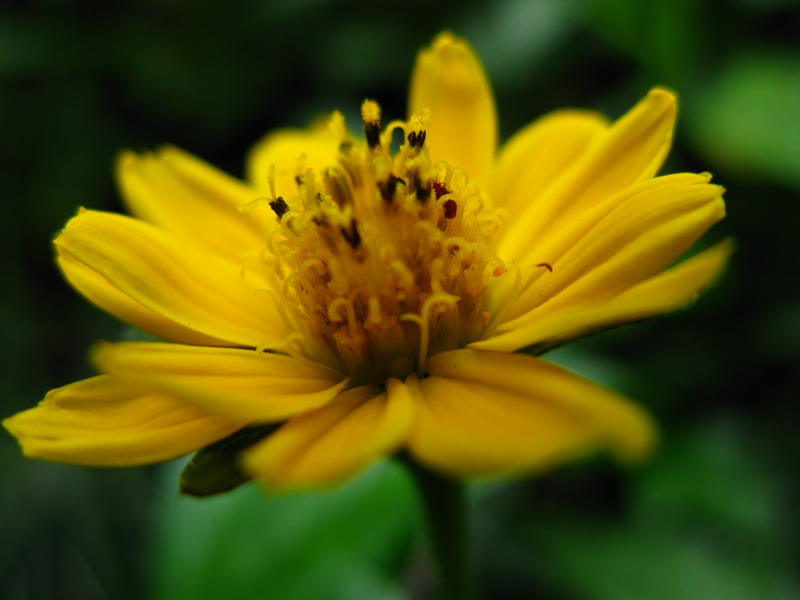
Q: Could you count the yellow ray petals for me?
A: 12